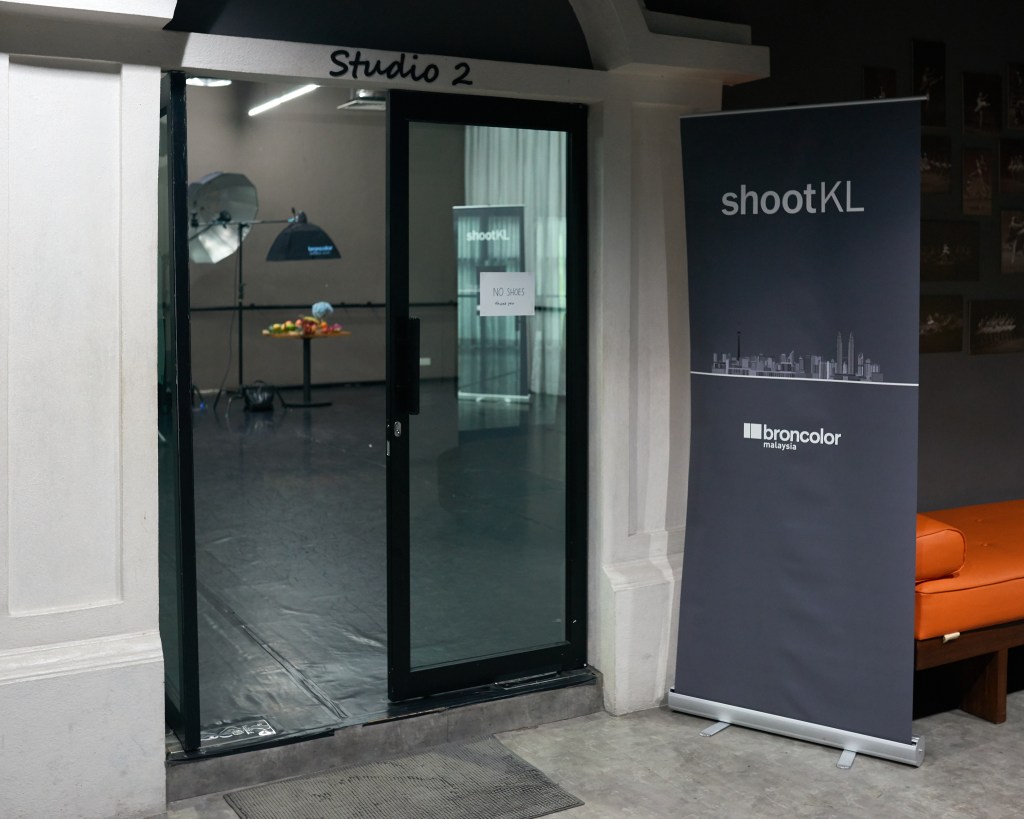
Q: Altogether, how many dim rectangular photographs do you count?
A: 11